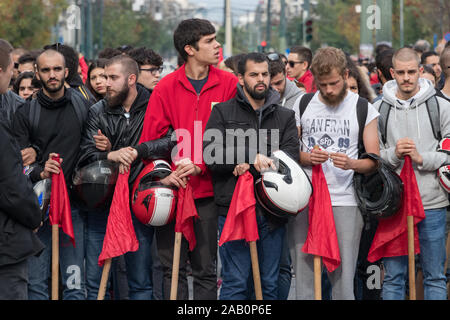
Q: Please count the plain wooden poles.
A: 6